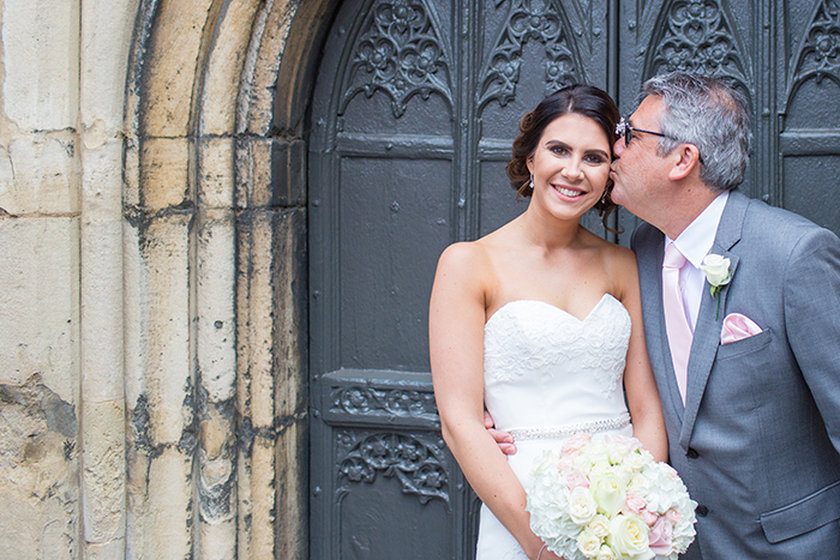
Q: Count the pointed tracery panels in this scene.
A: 4